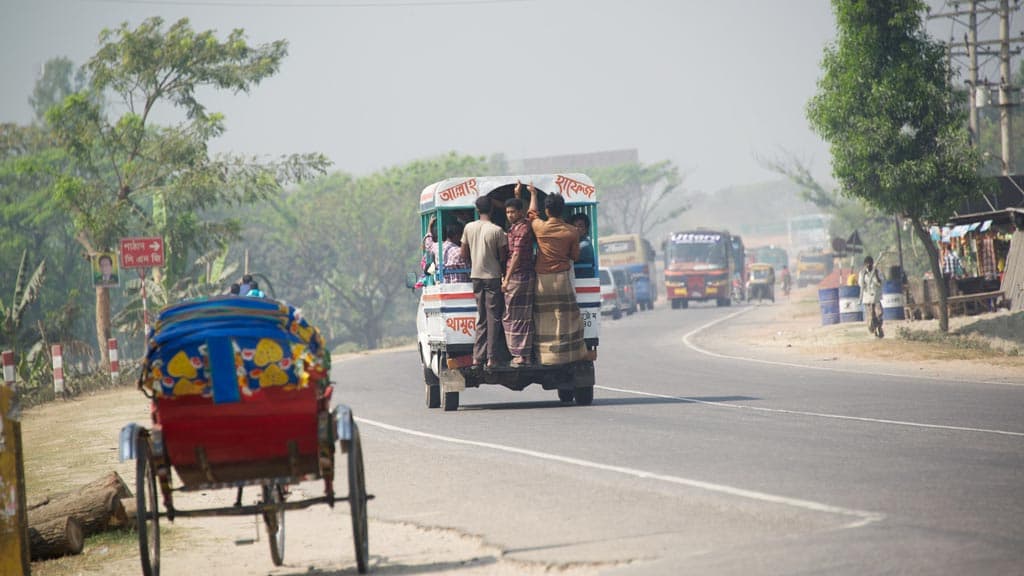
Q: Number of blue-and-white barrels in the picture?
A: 2